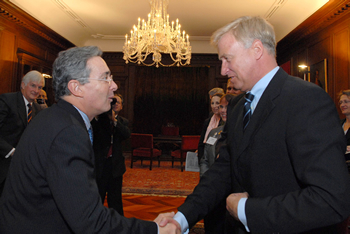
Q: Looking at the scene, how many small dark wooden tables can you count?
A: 1